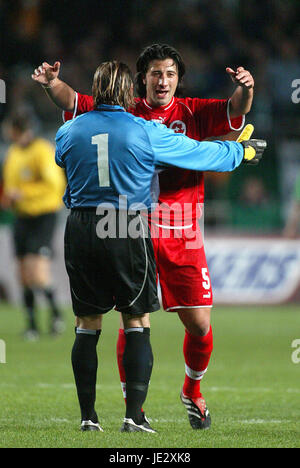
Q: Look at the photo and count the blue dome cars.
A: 0